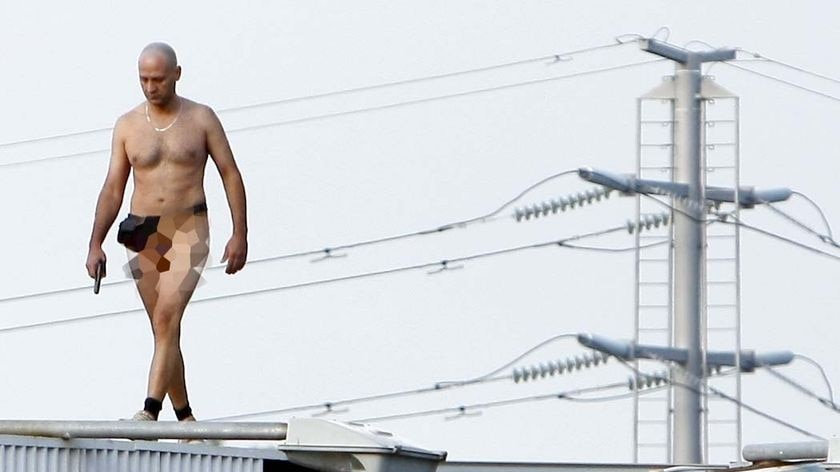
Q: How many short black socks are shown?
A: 2